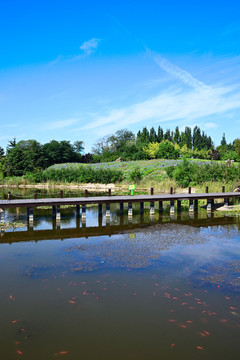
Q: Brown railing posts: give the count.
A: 10